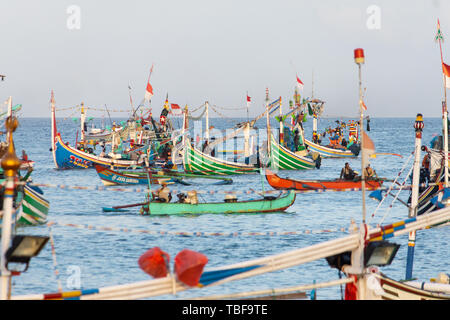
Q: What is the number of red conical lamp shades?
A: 2